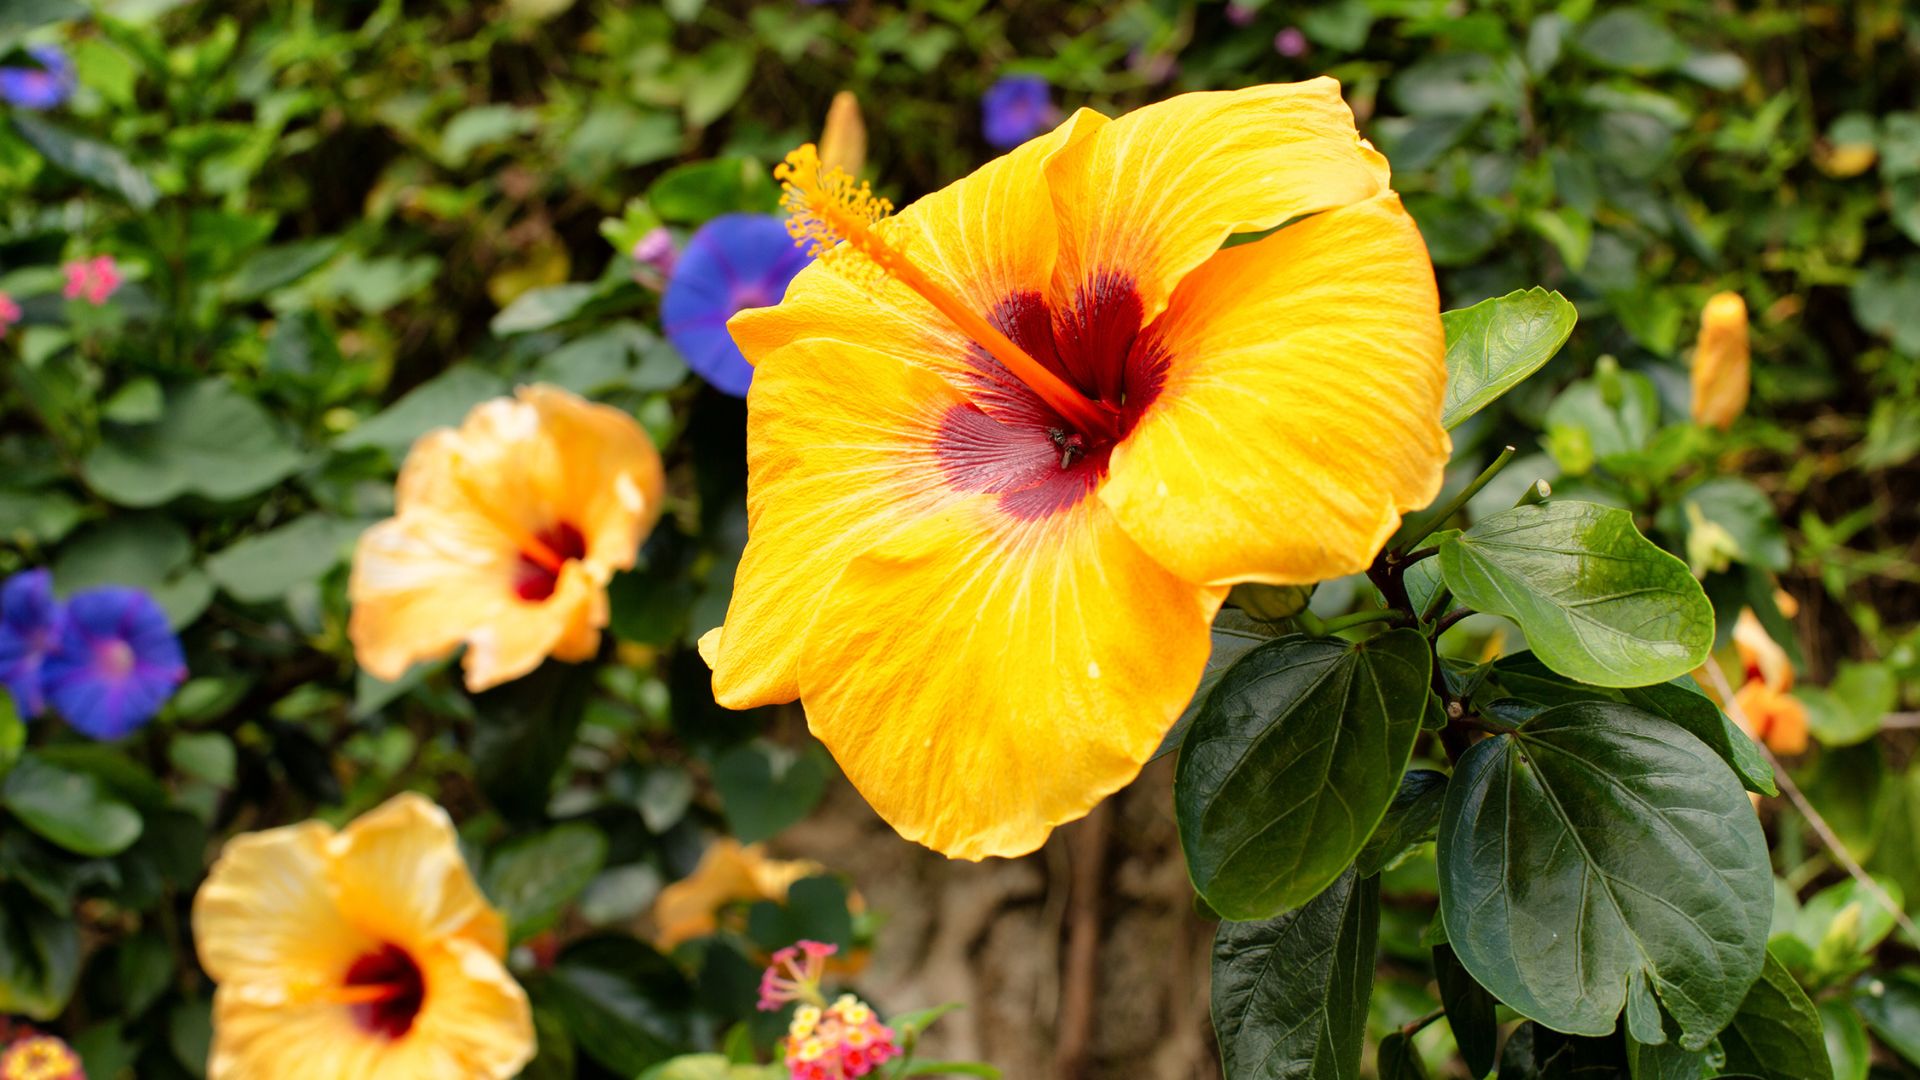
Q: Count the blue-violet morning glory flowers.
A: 5